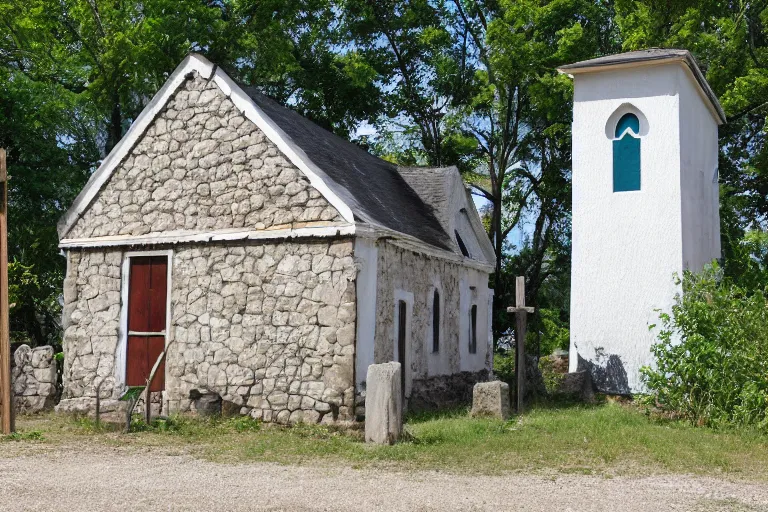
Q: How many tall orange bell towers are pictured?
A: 0